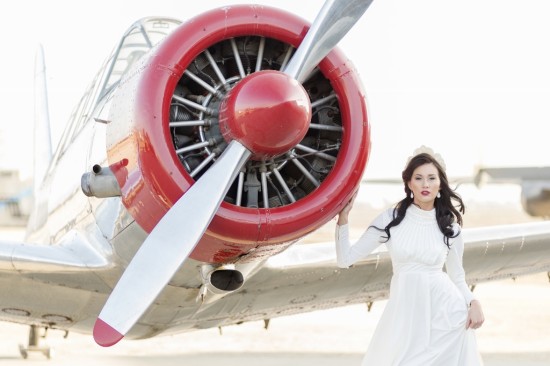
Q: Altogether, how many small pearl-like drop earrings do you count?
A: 2